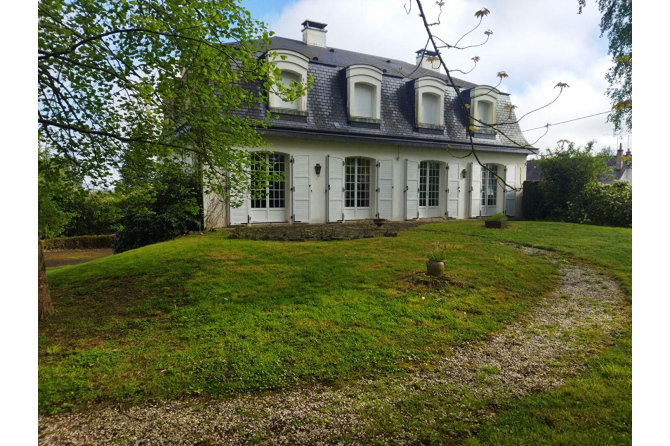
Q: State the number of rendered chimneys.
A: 2